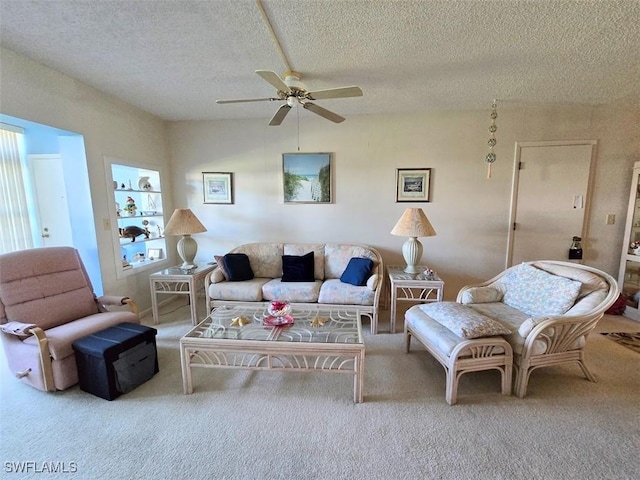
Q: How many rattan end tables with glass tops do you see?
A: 2